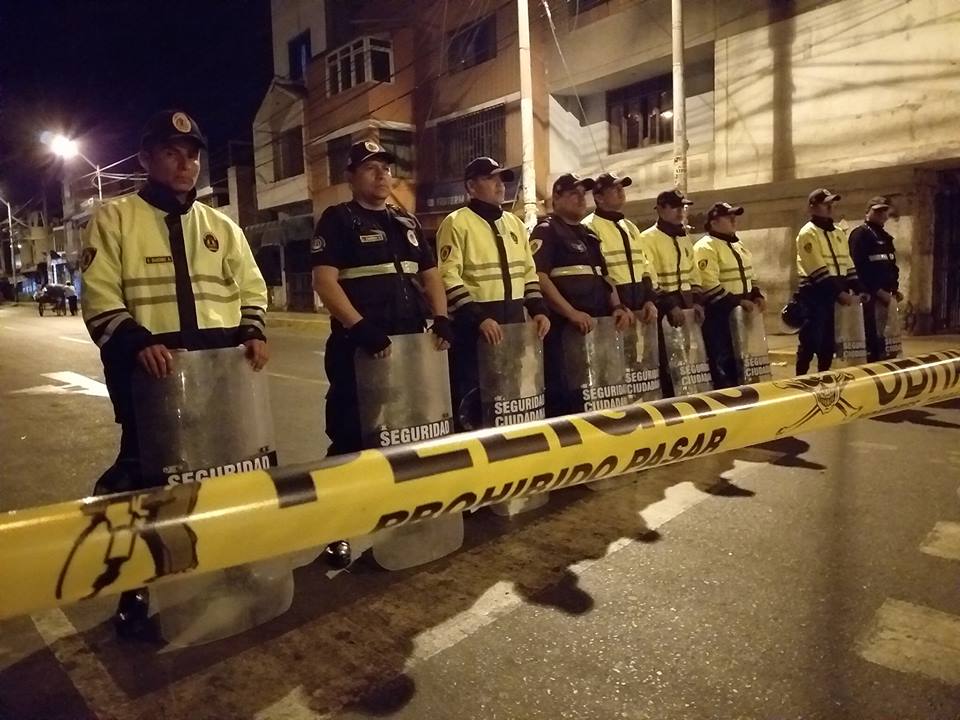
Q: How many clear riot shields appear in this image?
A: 9